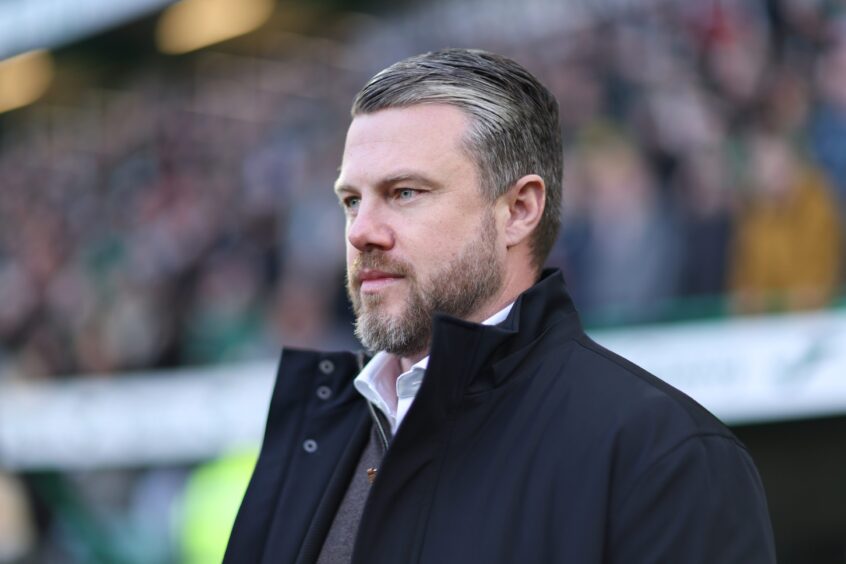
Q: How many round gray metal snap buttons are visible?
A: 3